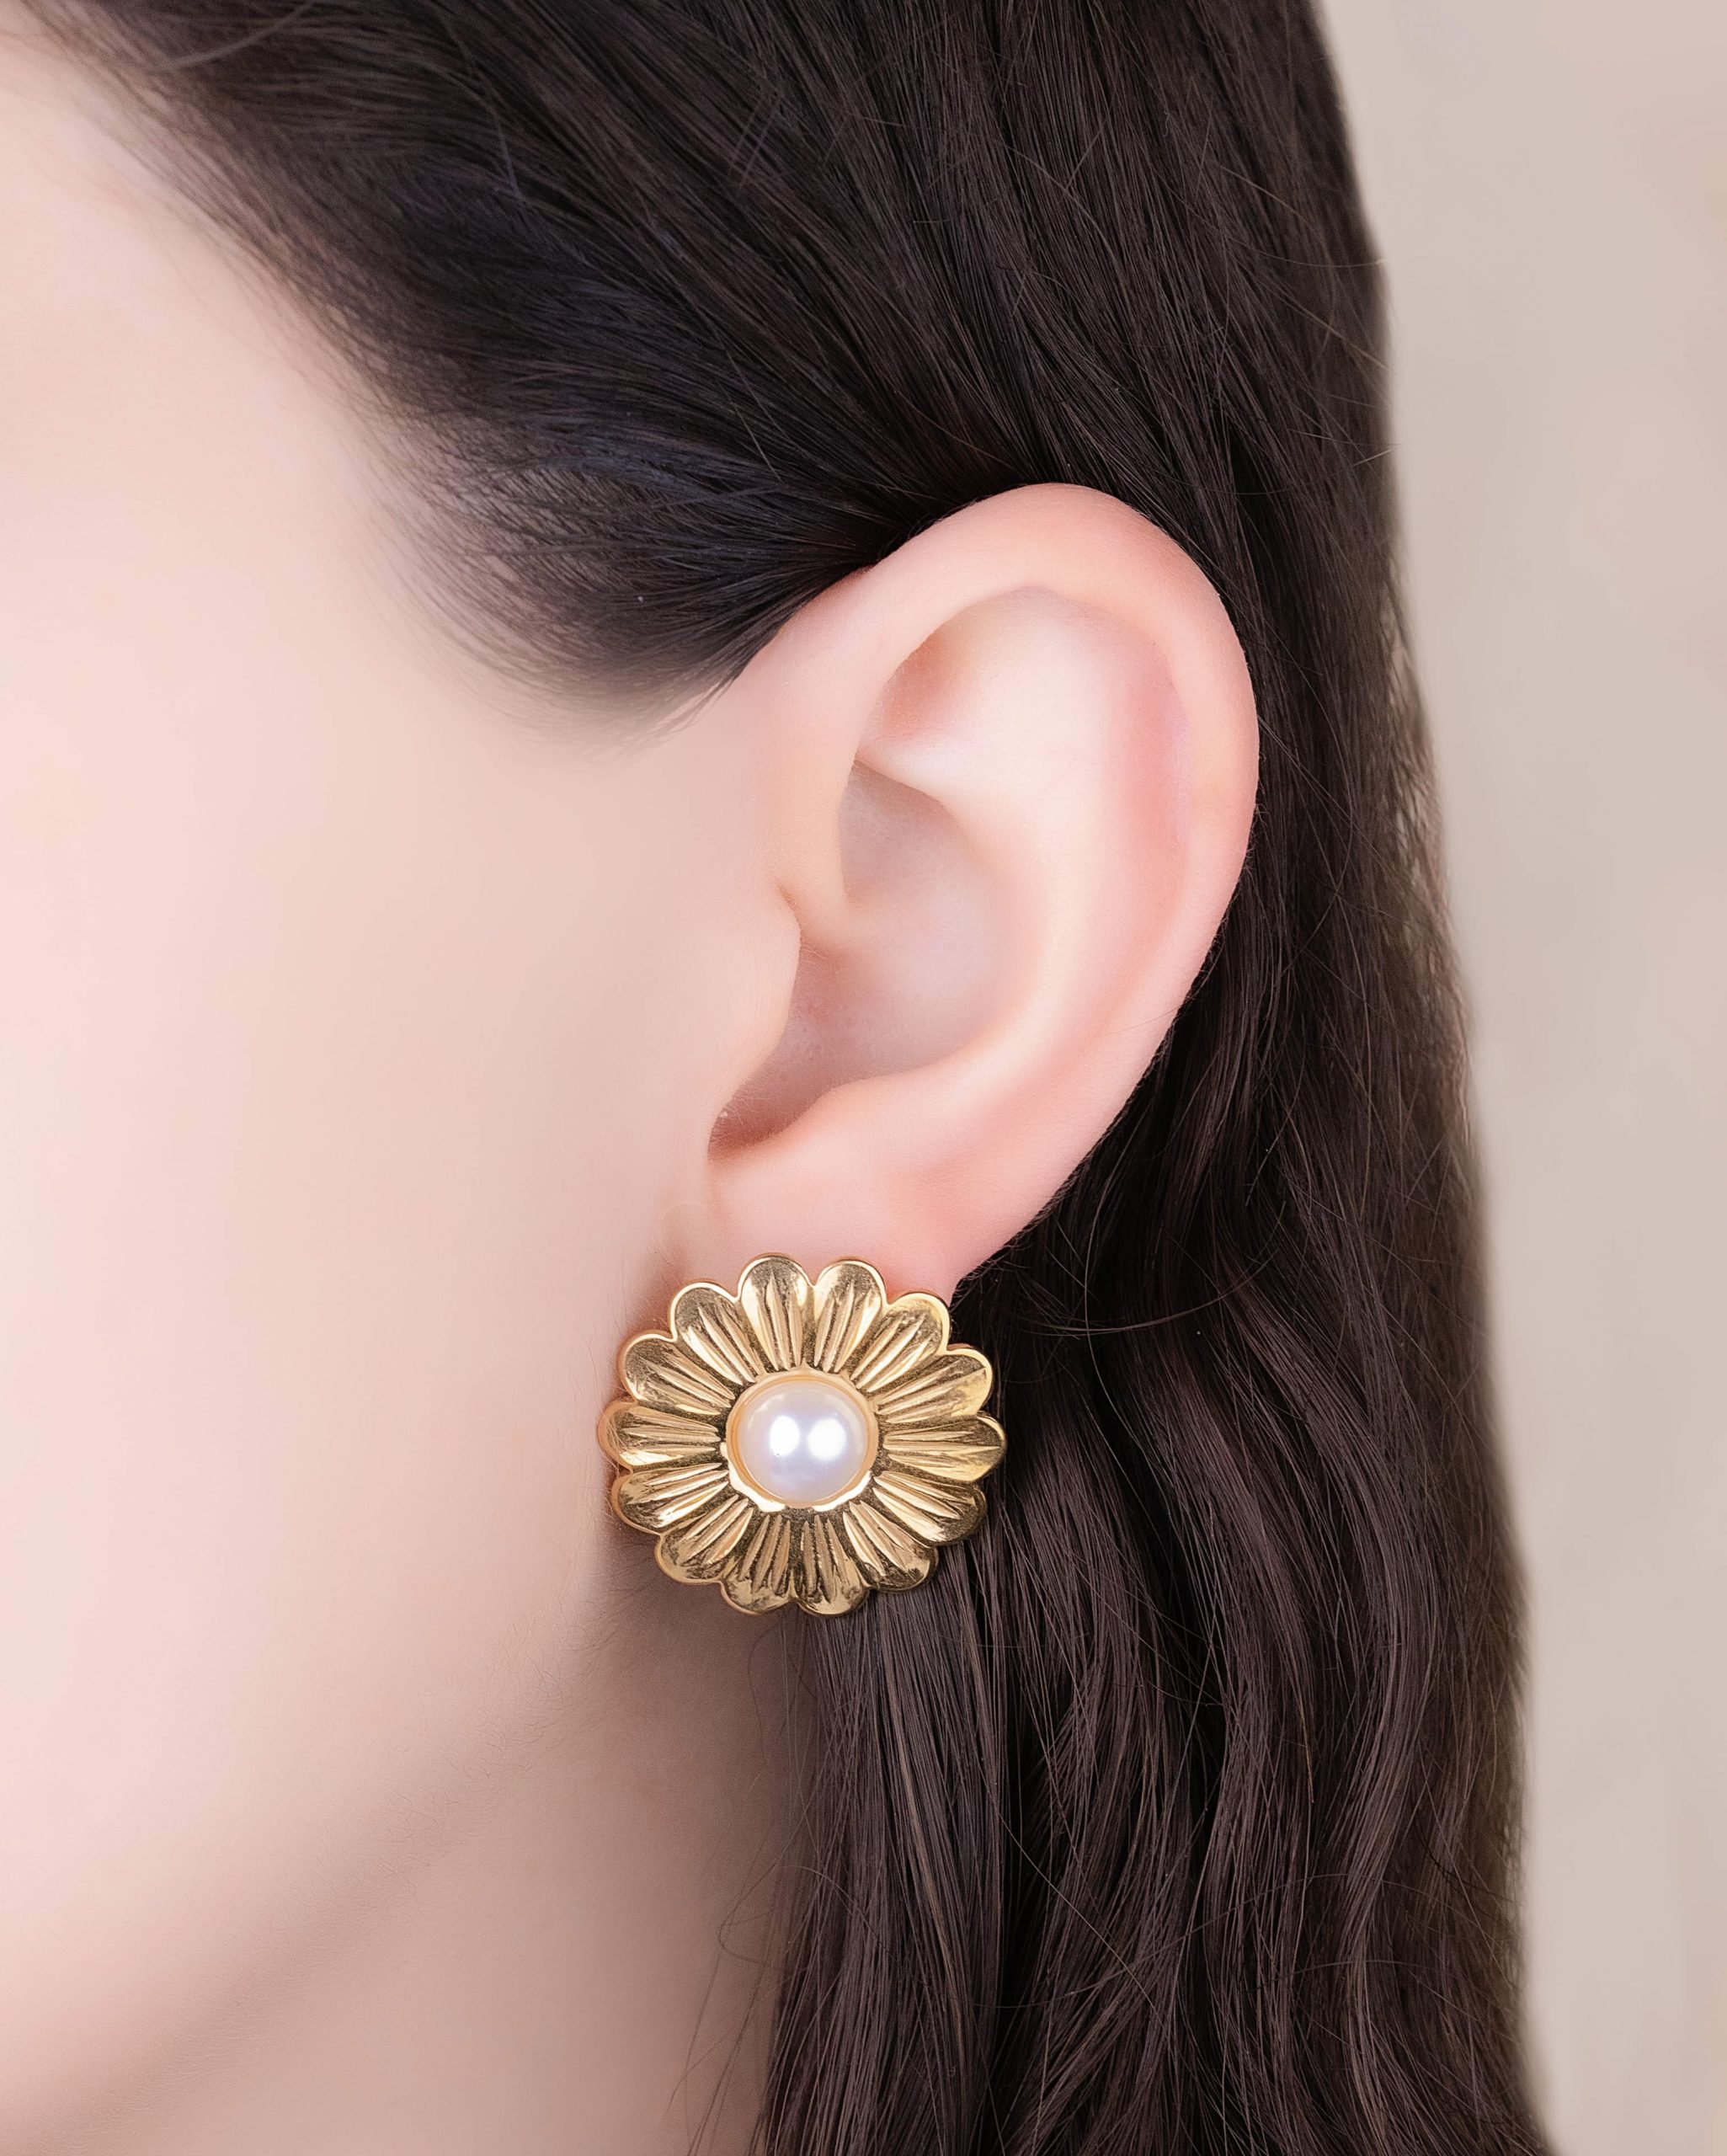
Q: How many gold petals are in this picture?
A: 14